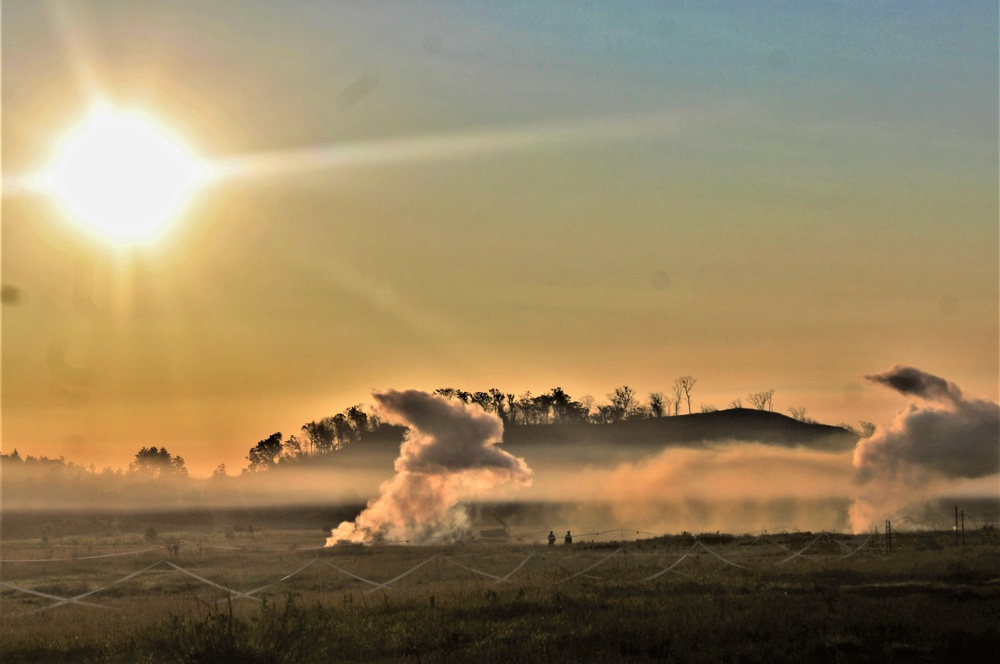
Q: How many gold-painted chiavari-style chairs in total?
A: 0